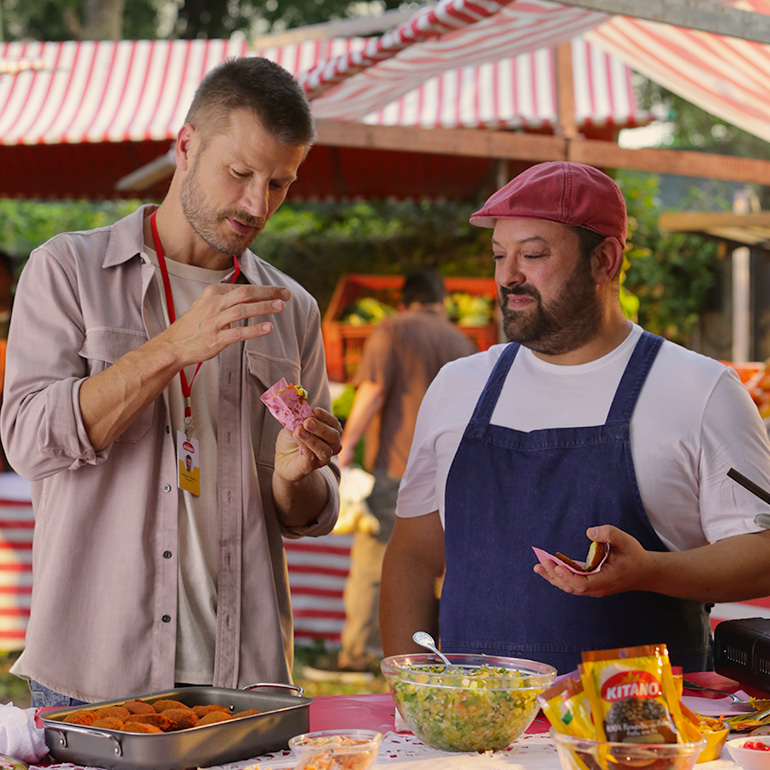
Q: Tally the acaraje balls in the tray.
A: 11